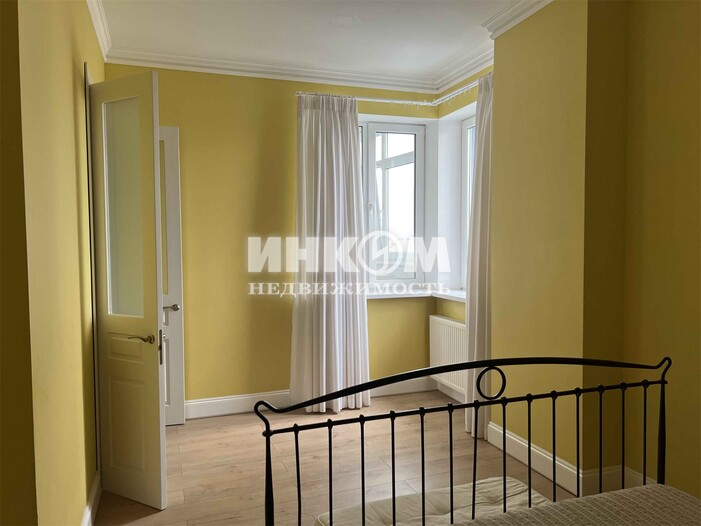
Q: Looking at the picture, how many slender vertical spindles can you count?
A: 14